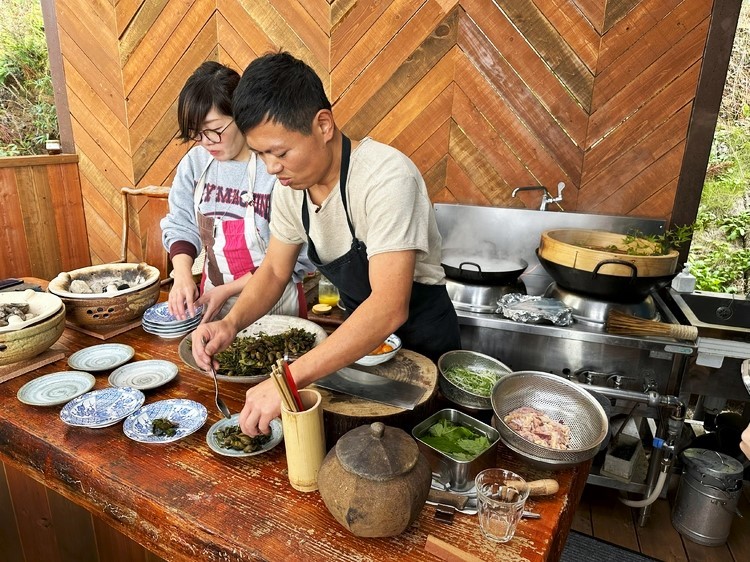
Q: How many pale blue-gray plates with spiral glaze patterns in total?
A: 4